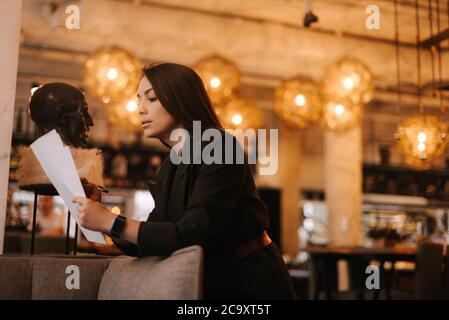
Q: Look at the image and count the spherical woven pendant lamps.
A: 8